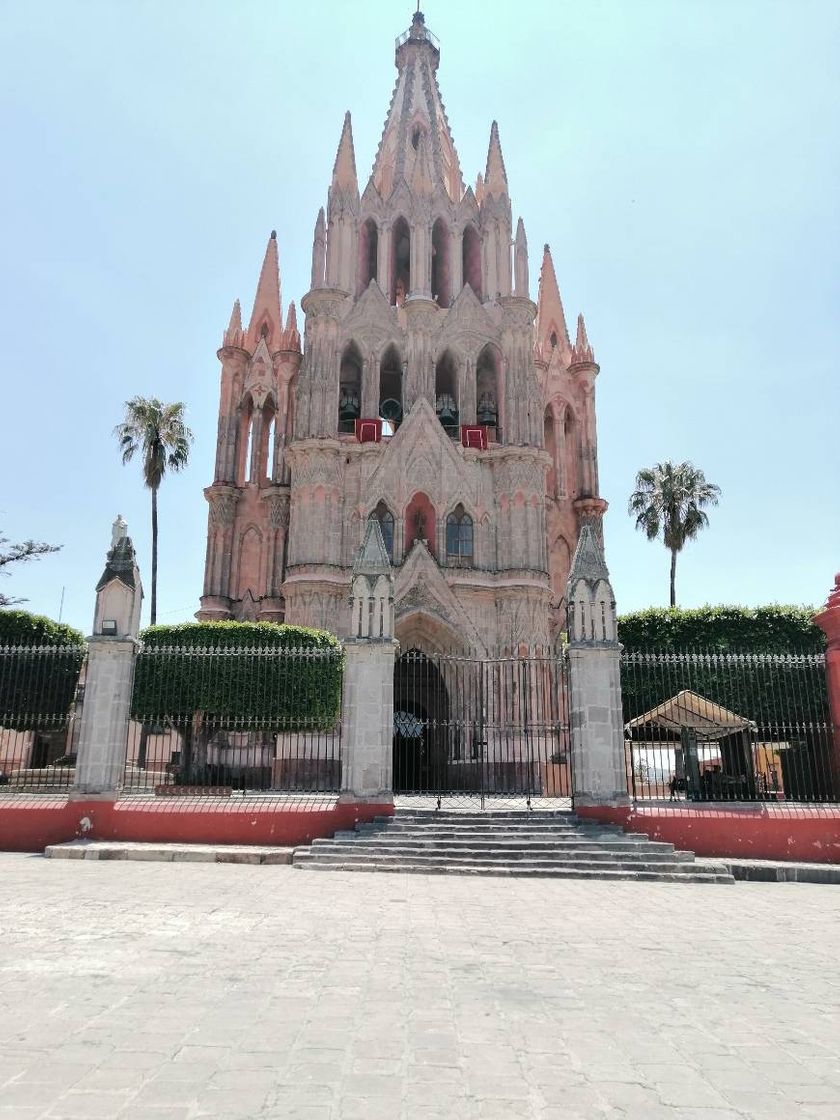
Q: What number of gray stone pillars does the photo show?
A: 3